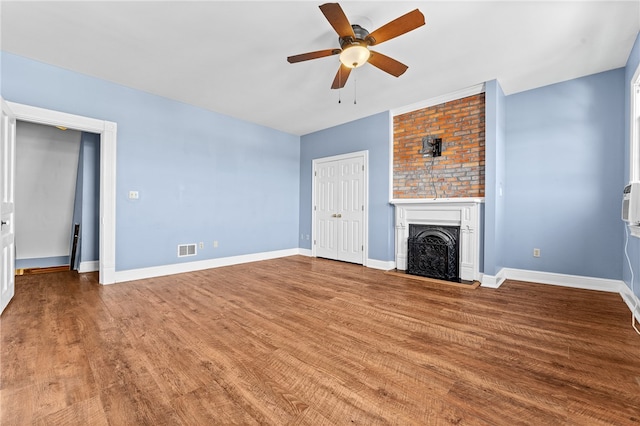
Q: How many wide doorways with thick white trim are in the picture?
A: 1